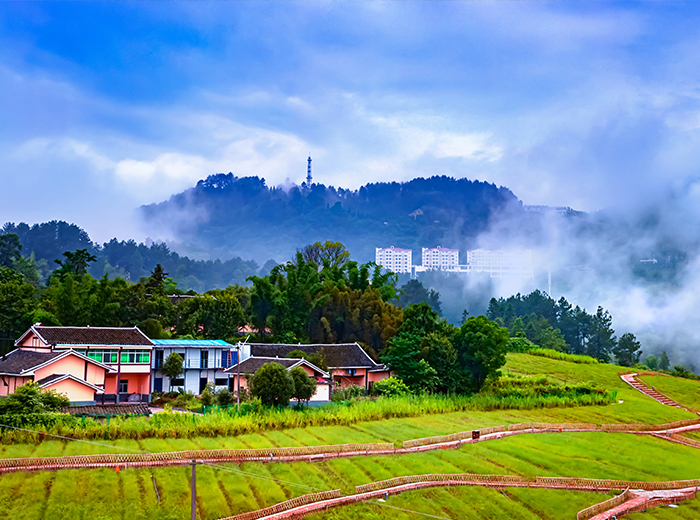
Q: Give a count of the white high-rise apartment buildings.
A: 3